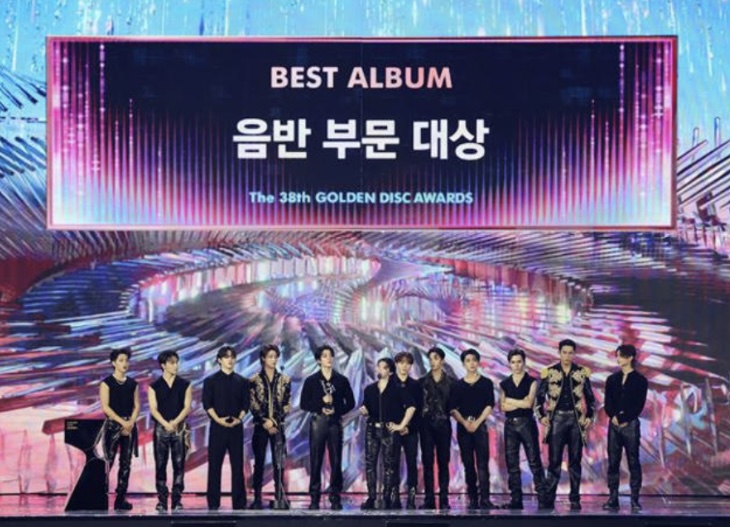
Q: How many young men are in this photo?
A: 12